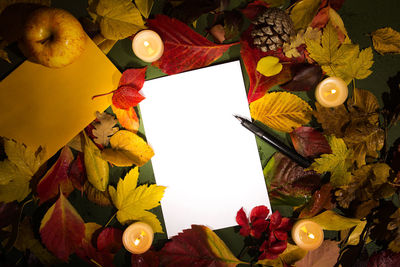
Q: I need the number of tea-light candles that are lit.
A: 4